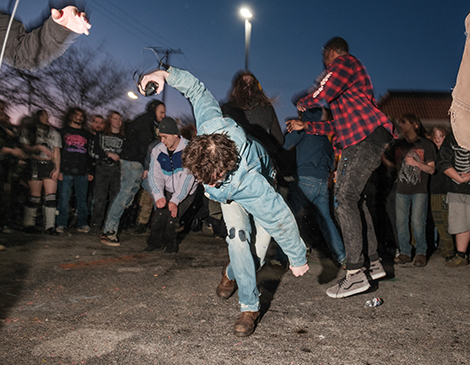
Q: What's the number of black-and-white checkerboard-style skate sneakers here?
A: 0